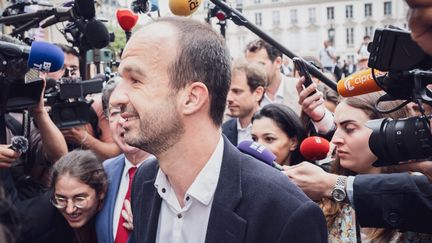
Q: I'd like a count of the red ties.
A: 1